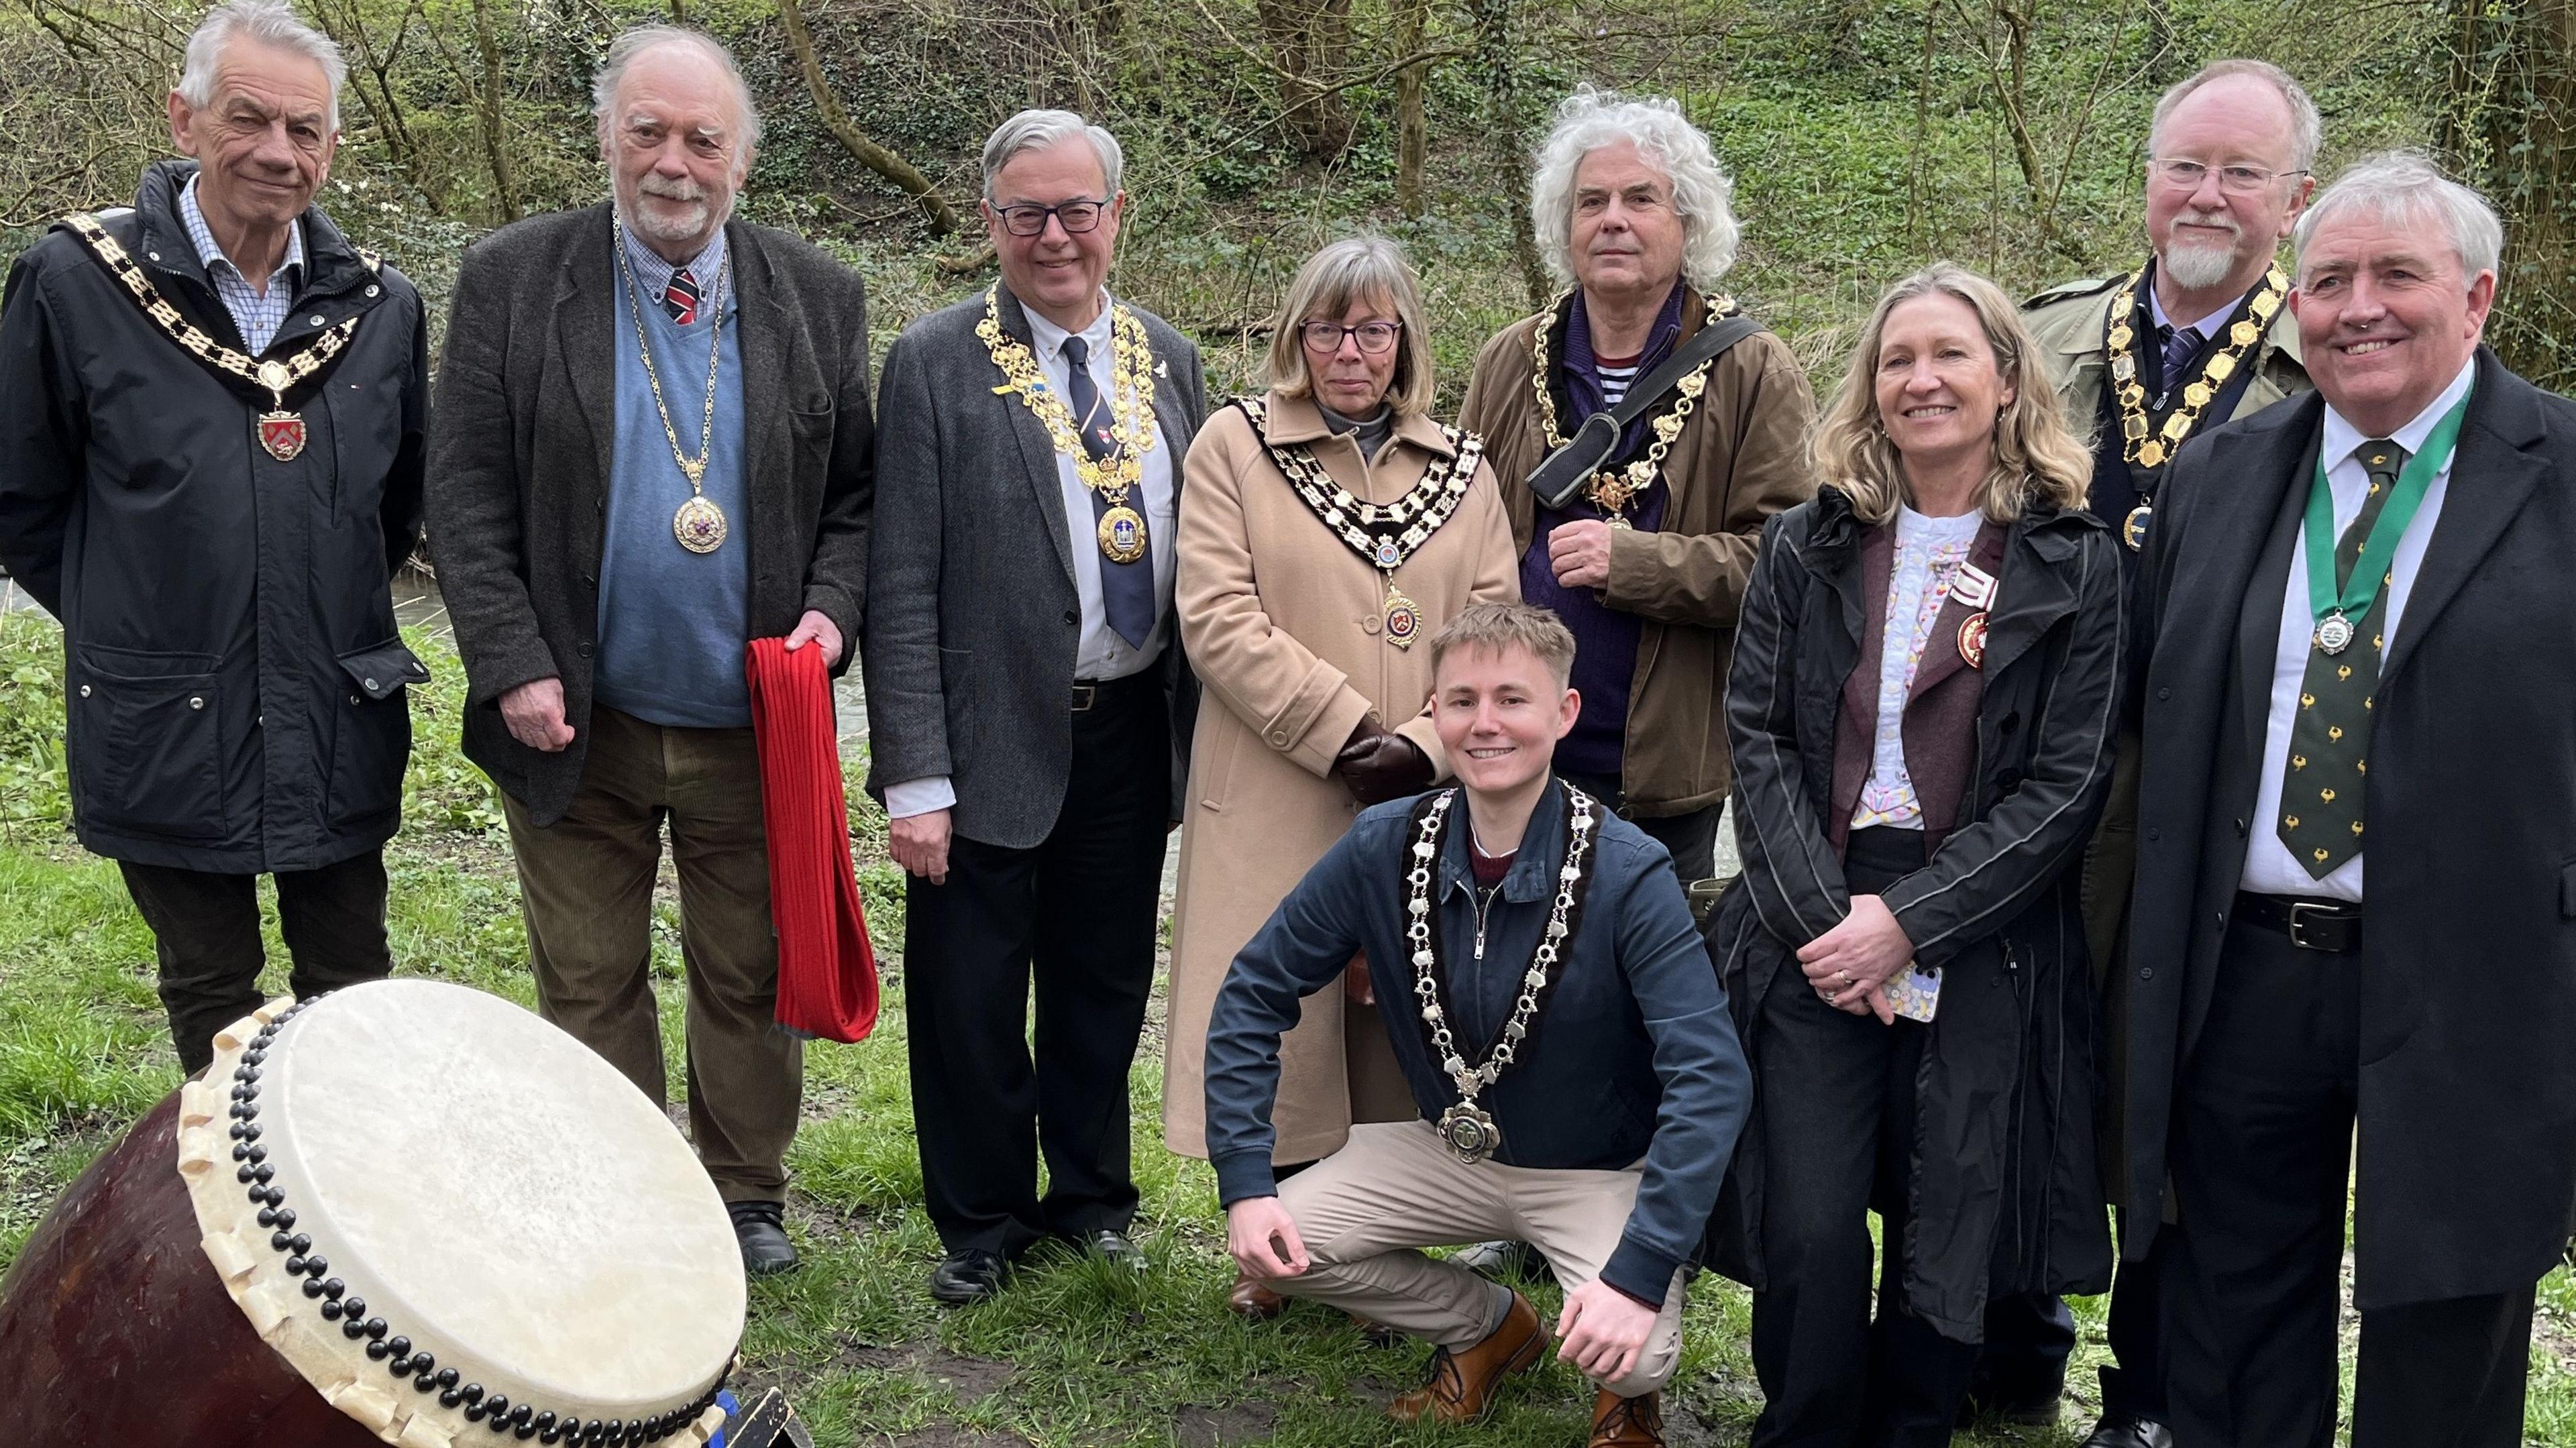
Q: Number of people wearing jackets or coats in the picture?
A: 9